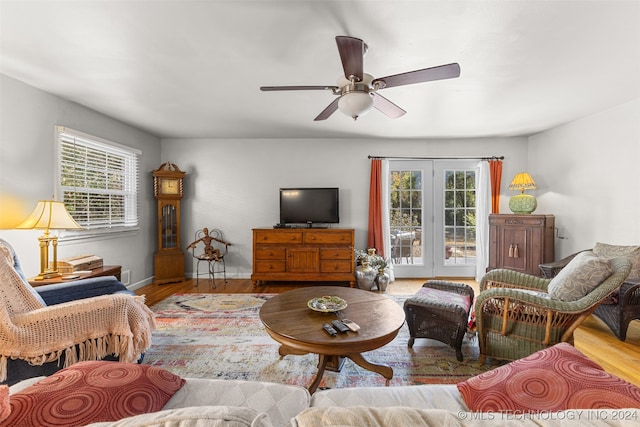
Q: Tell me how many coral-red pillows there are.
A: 2